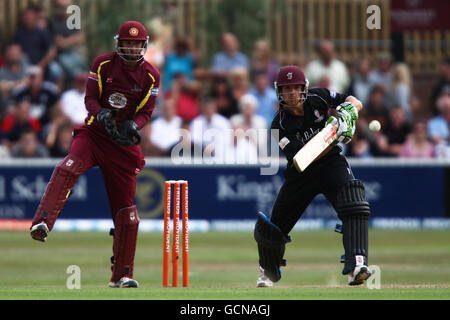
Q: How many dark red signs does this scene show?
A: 1